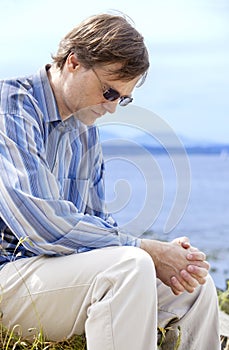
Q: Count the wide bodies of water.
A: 1